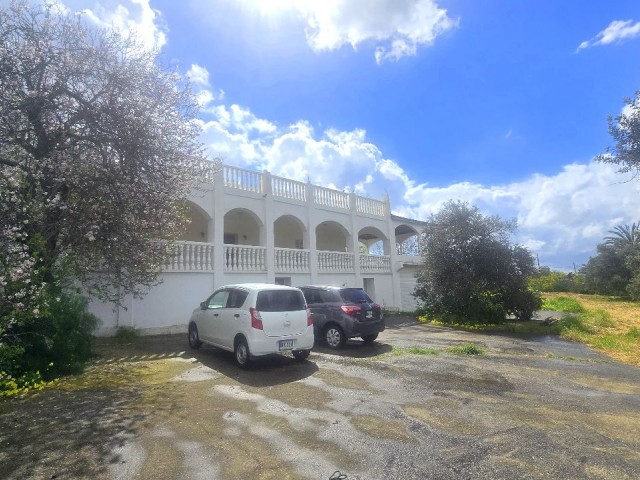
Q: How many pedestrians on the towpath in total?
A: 0